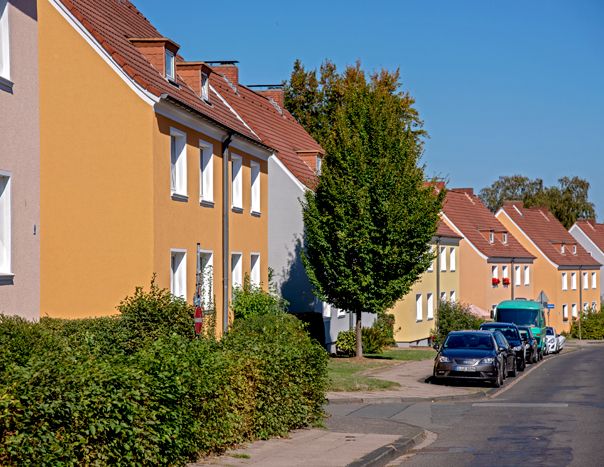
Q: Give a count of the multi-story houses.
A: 7